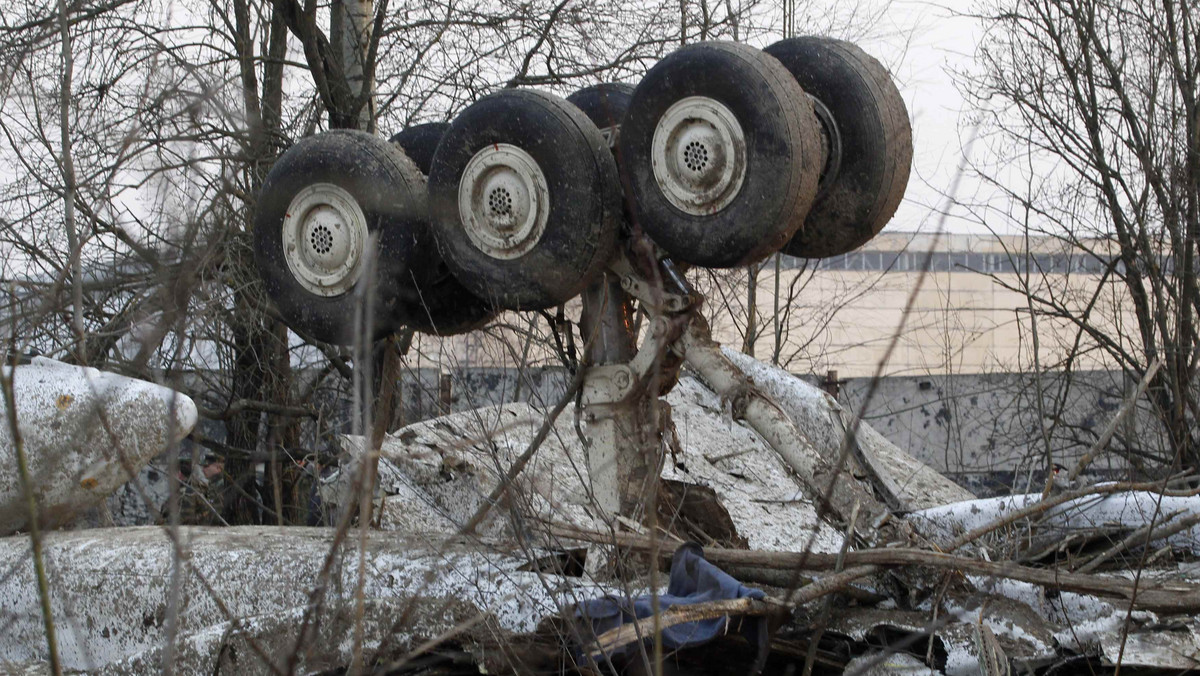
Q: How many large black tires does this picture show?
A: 6